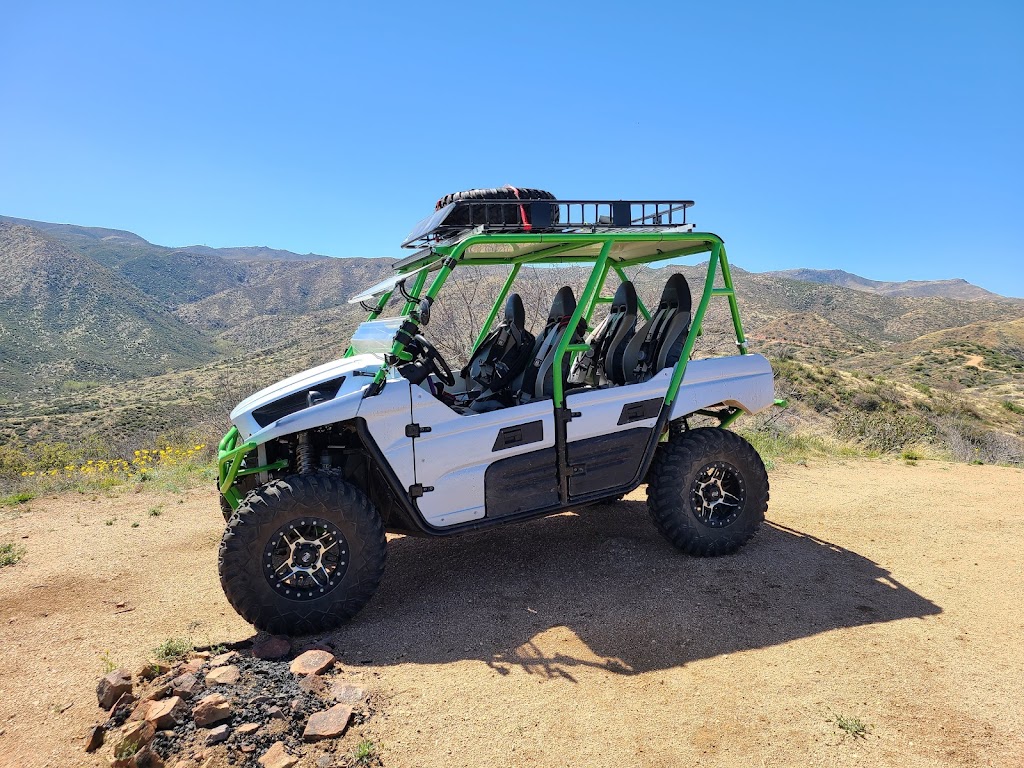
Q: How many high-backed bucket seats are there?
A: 4